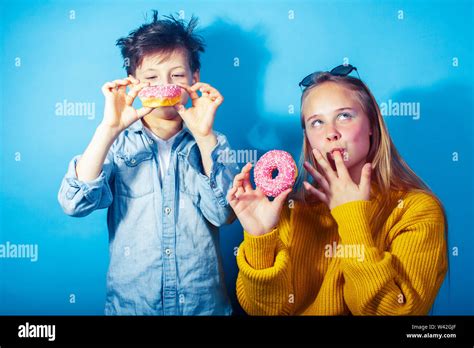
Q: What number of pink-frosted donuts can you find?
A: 2